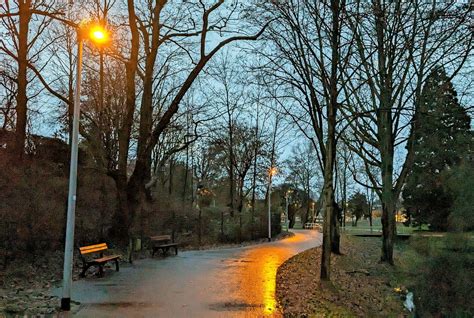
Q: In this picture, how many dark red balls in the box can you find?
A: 0